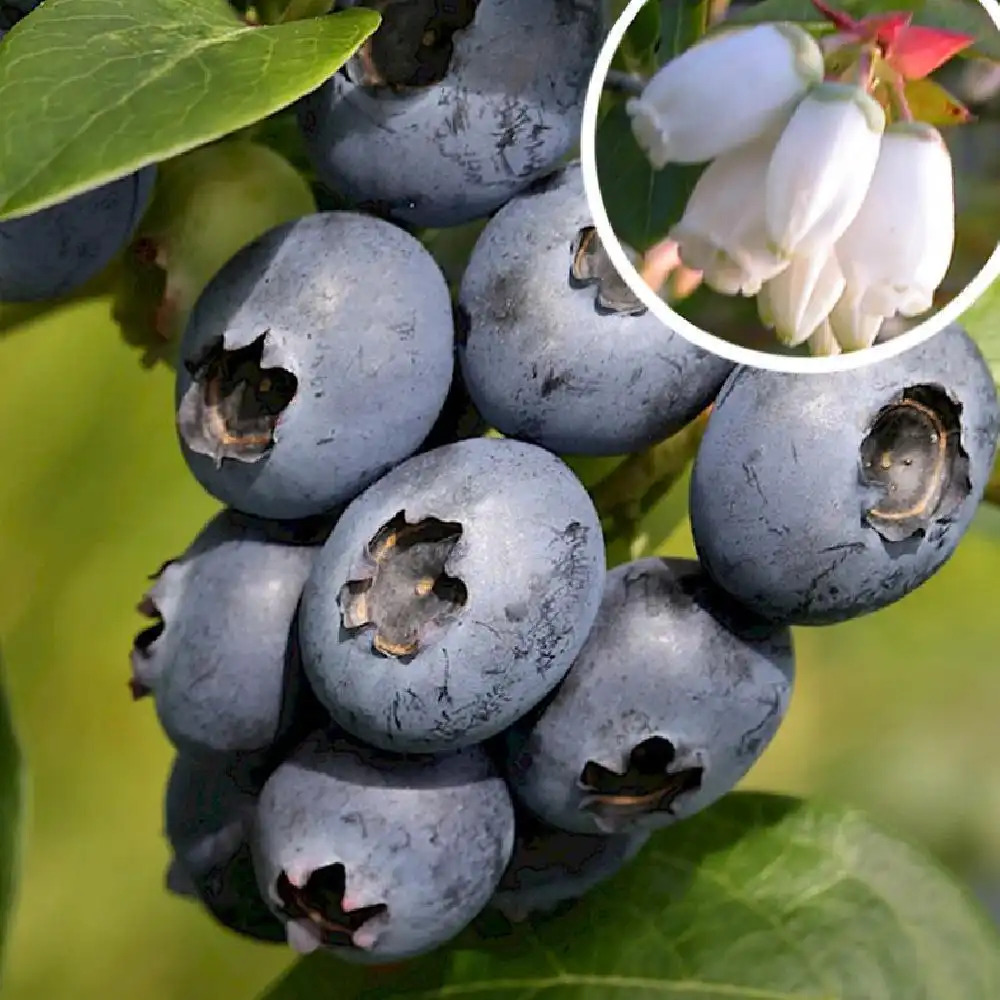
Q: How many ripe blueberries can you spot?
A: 11